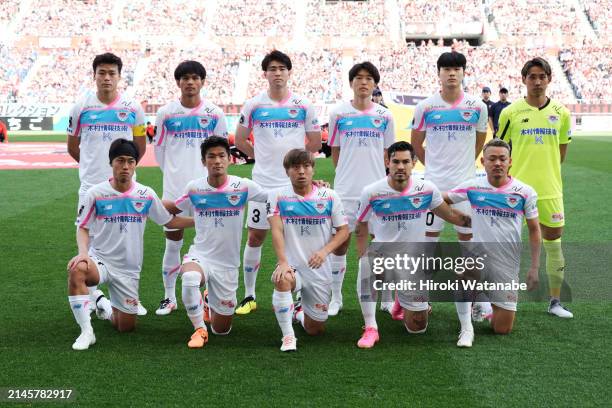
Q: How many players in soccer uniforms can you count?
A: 11